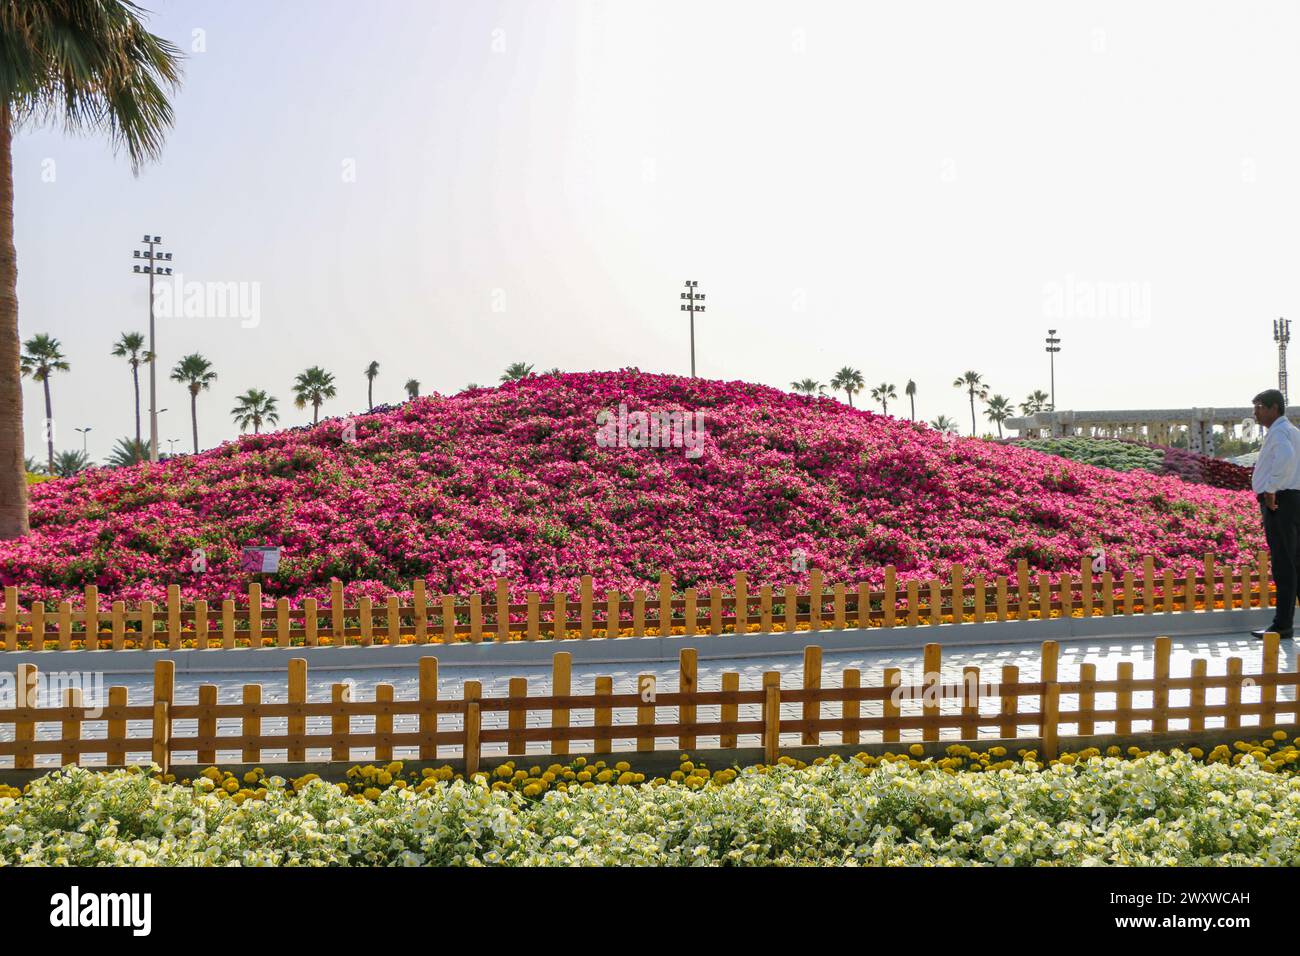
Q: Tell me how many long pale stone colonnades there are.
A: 1